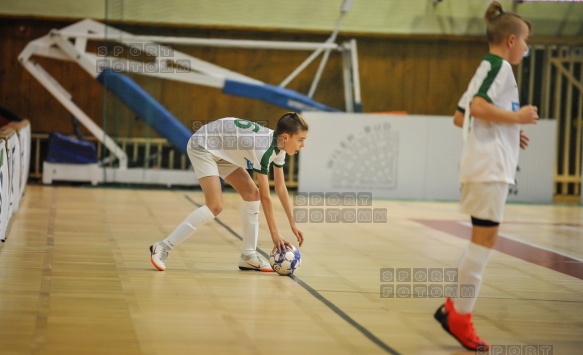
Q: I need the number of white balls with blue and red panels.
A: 1